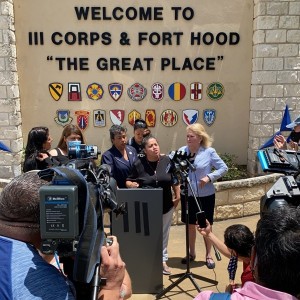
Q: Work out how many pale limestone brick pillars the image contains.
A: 2